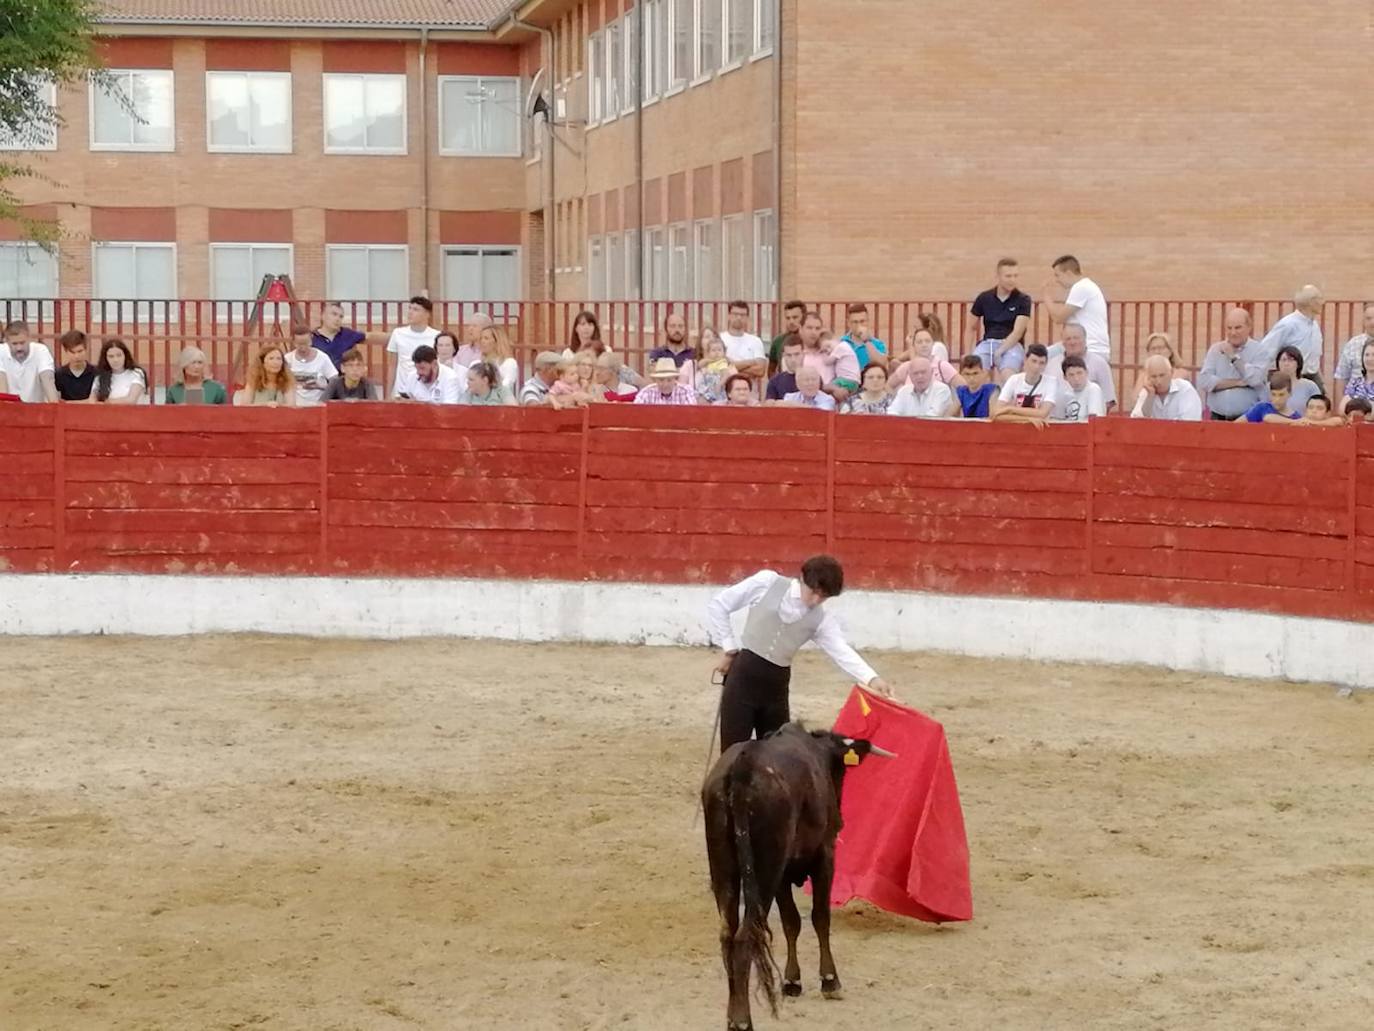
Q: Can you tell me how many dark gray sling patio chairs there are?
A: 0